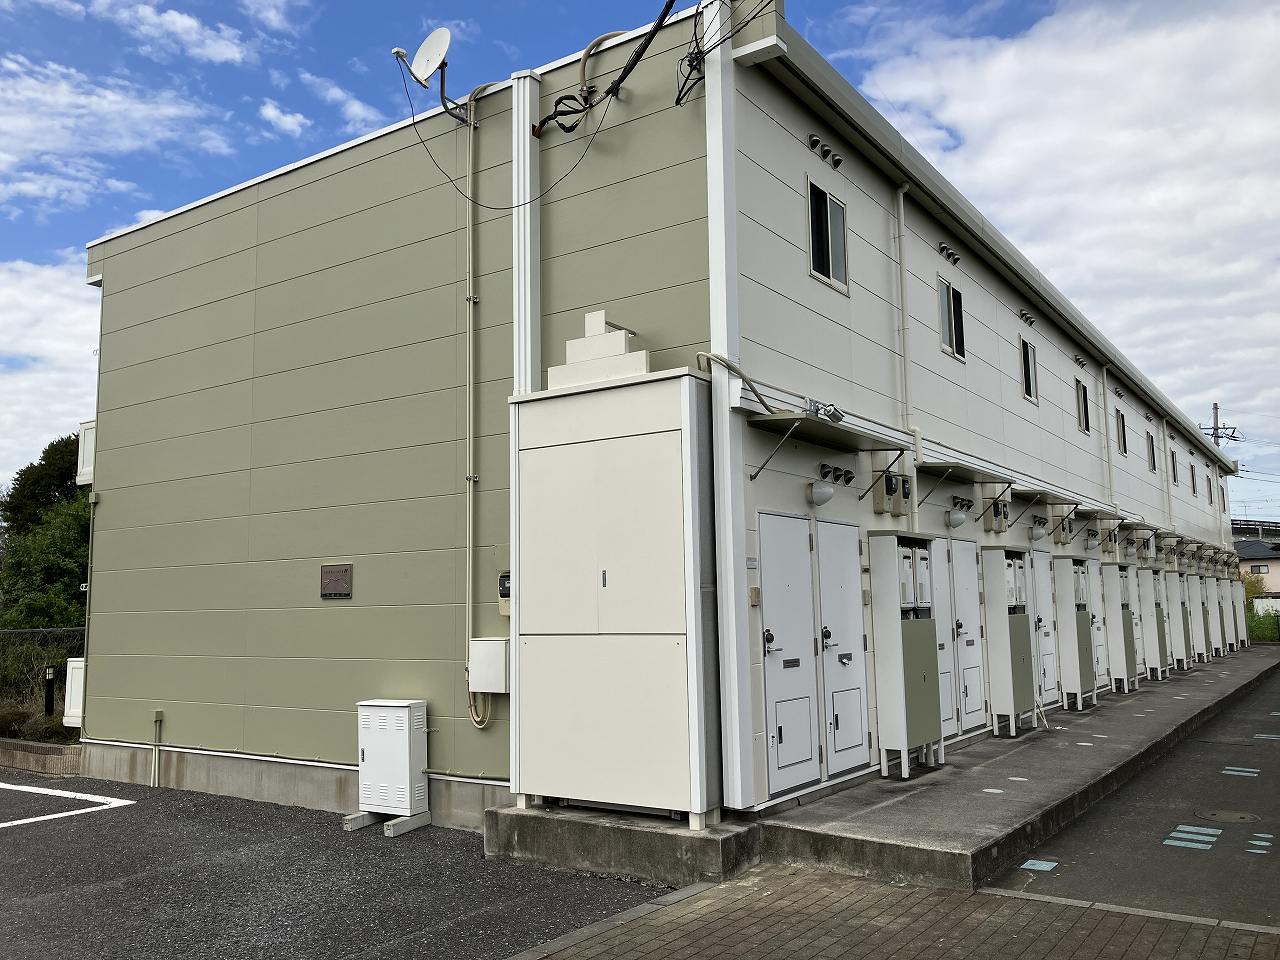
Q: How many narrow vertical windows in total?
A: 10